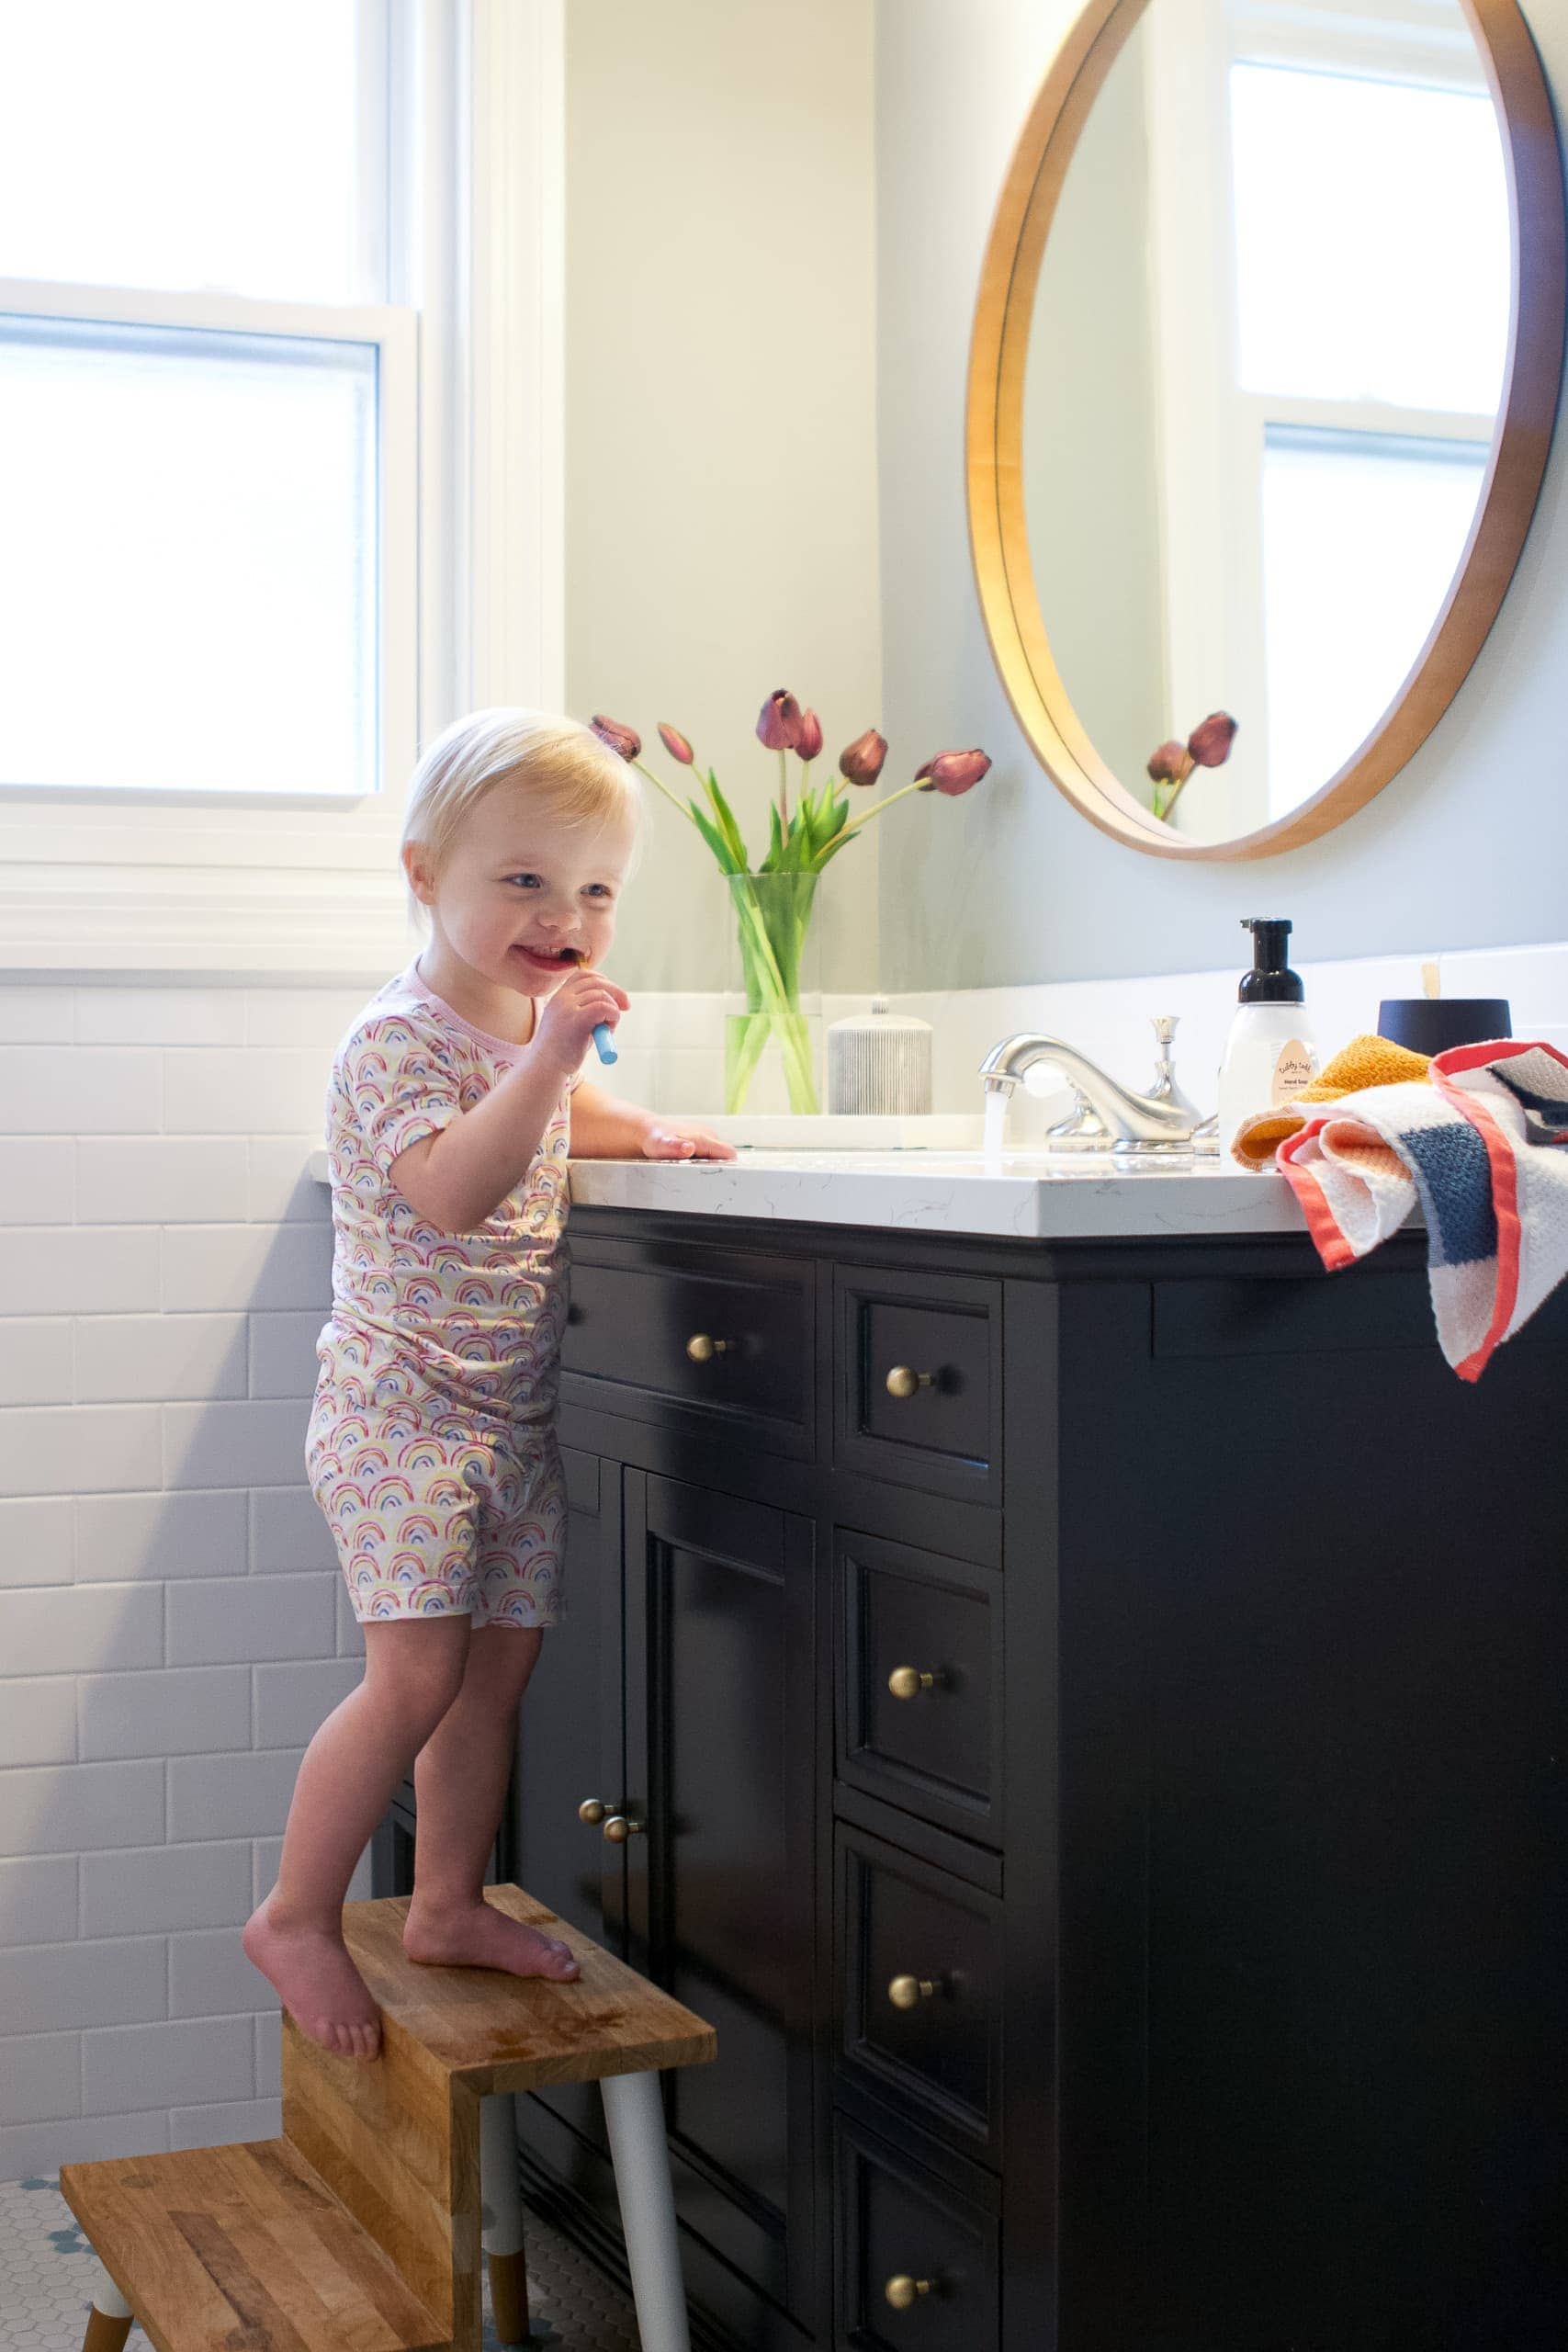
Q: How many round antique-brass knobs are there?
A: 7